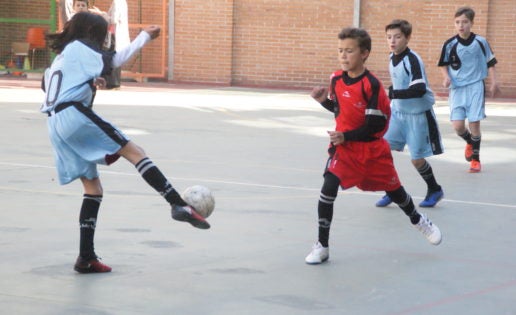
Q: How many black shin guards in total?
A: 7